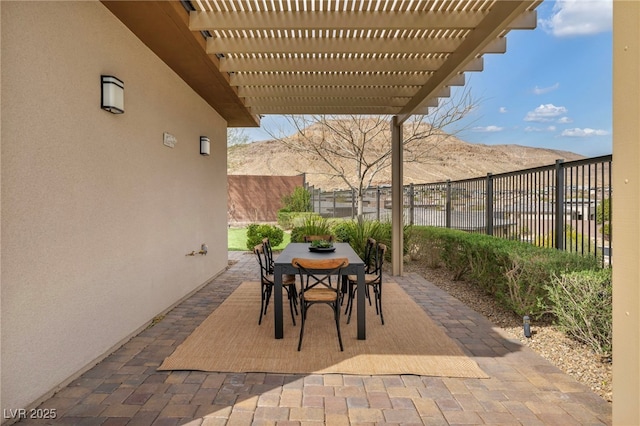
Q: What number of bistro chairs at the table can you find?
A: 6